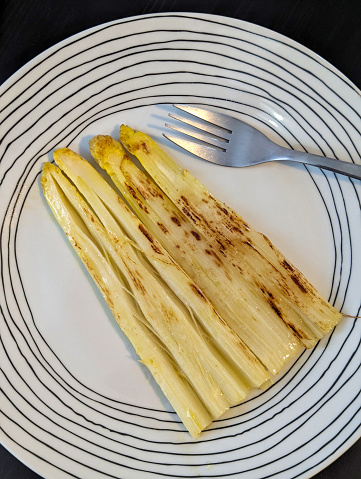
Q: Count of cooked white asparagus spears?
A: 4